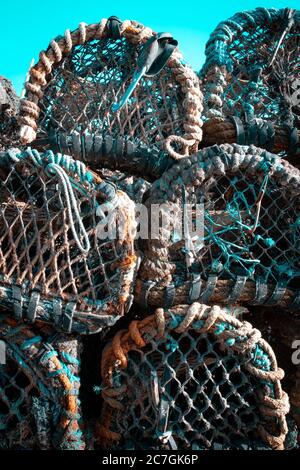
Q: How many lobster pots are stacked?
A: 6